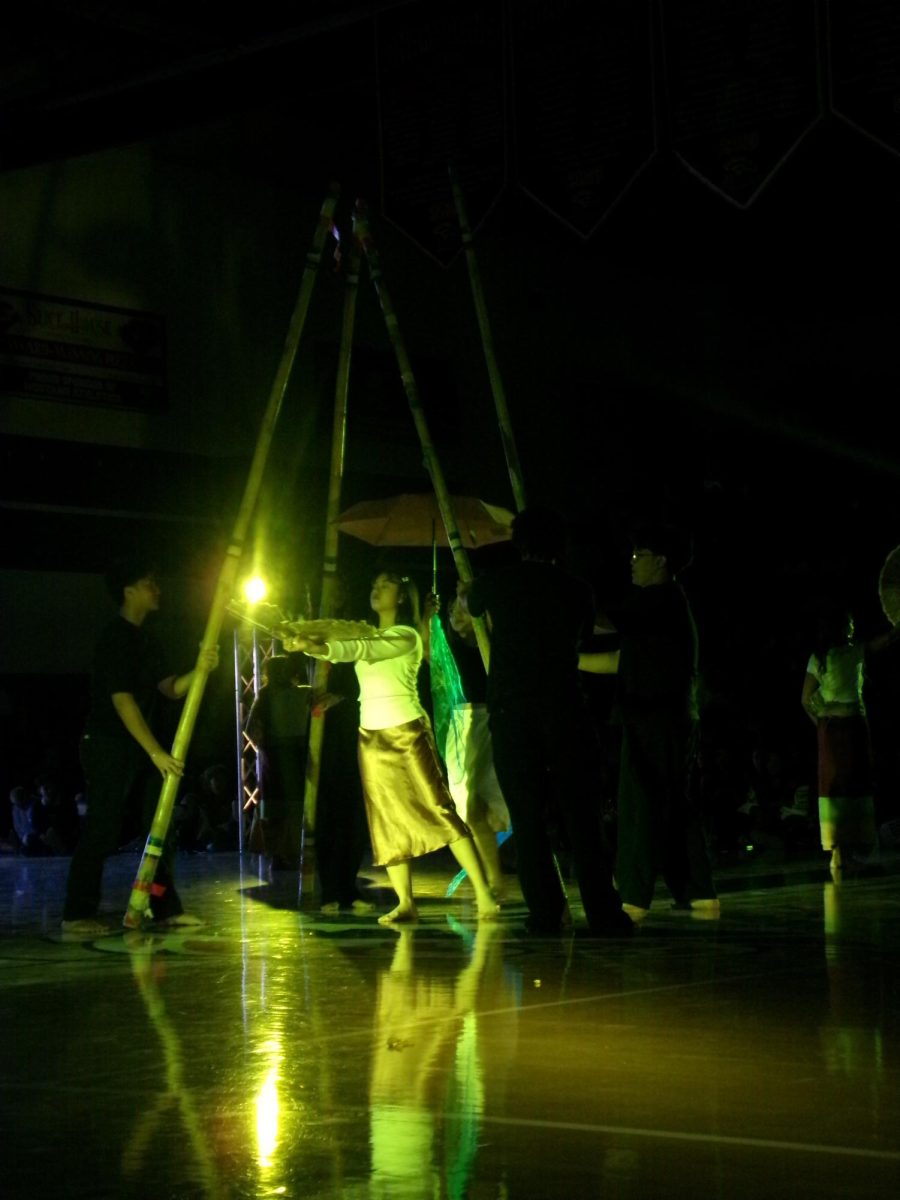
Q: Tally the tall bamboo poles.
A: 4